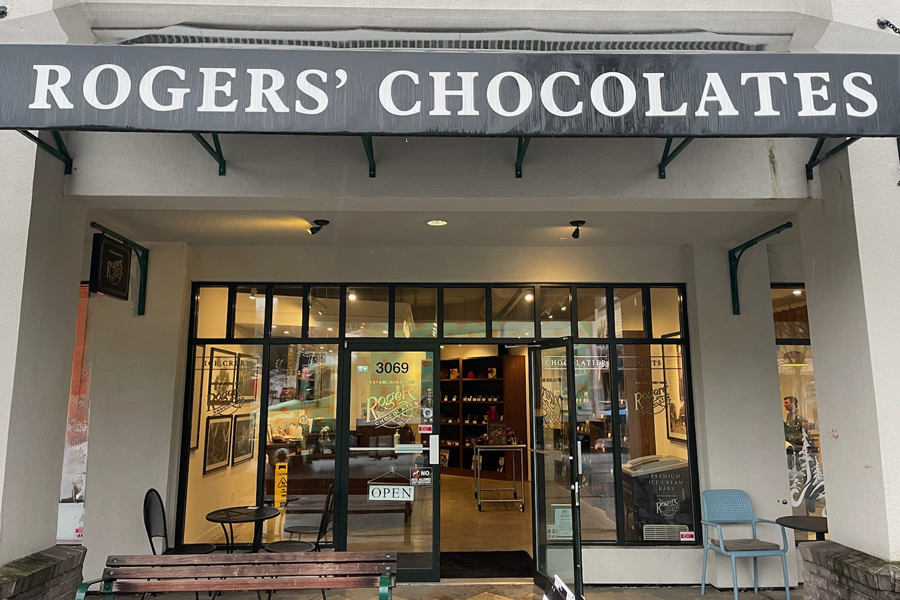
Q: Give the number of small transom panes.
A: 12